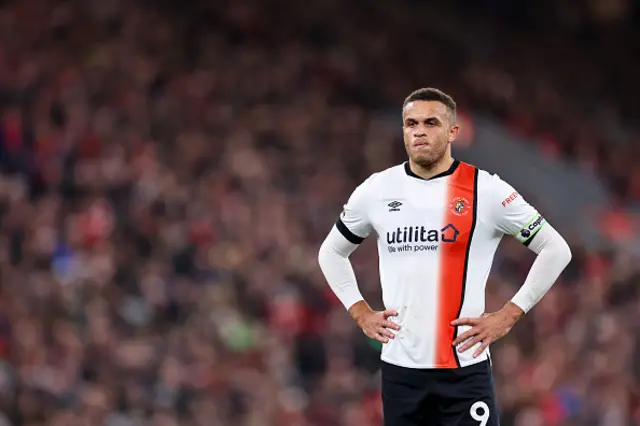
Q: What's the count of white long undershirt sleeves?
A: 2